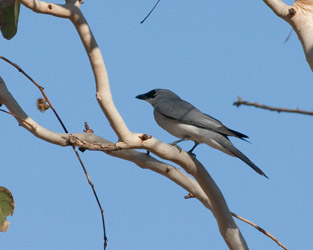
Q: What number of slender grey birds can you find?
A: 1